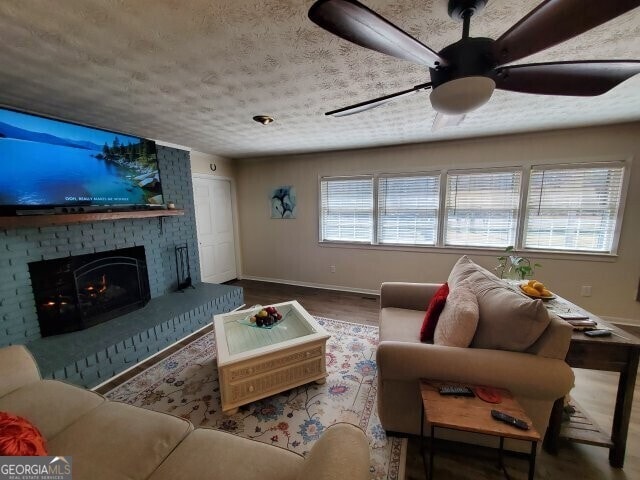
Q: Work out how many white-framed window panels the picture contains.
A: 4